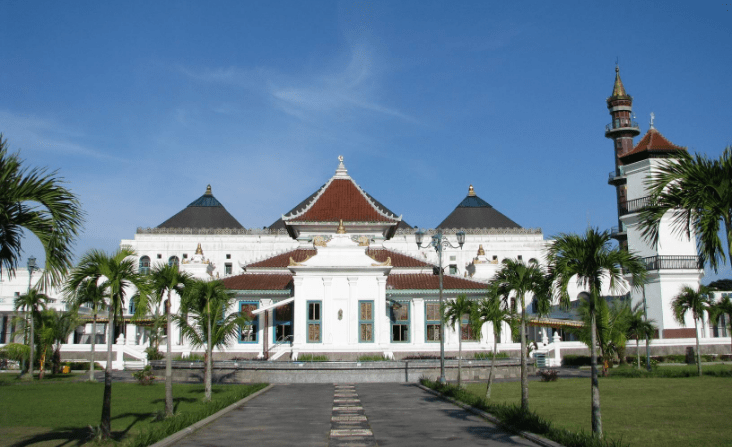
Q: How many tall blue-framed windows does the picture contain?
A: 8